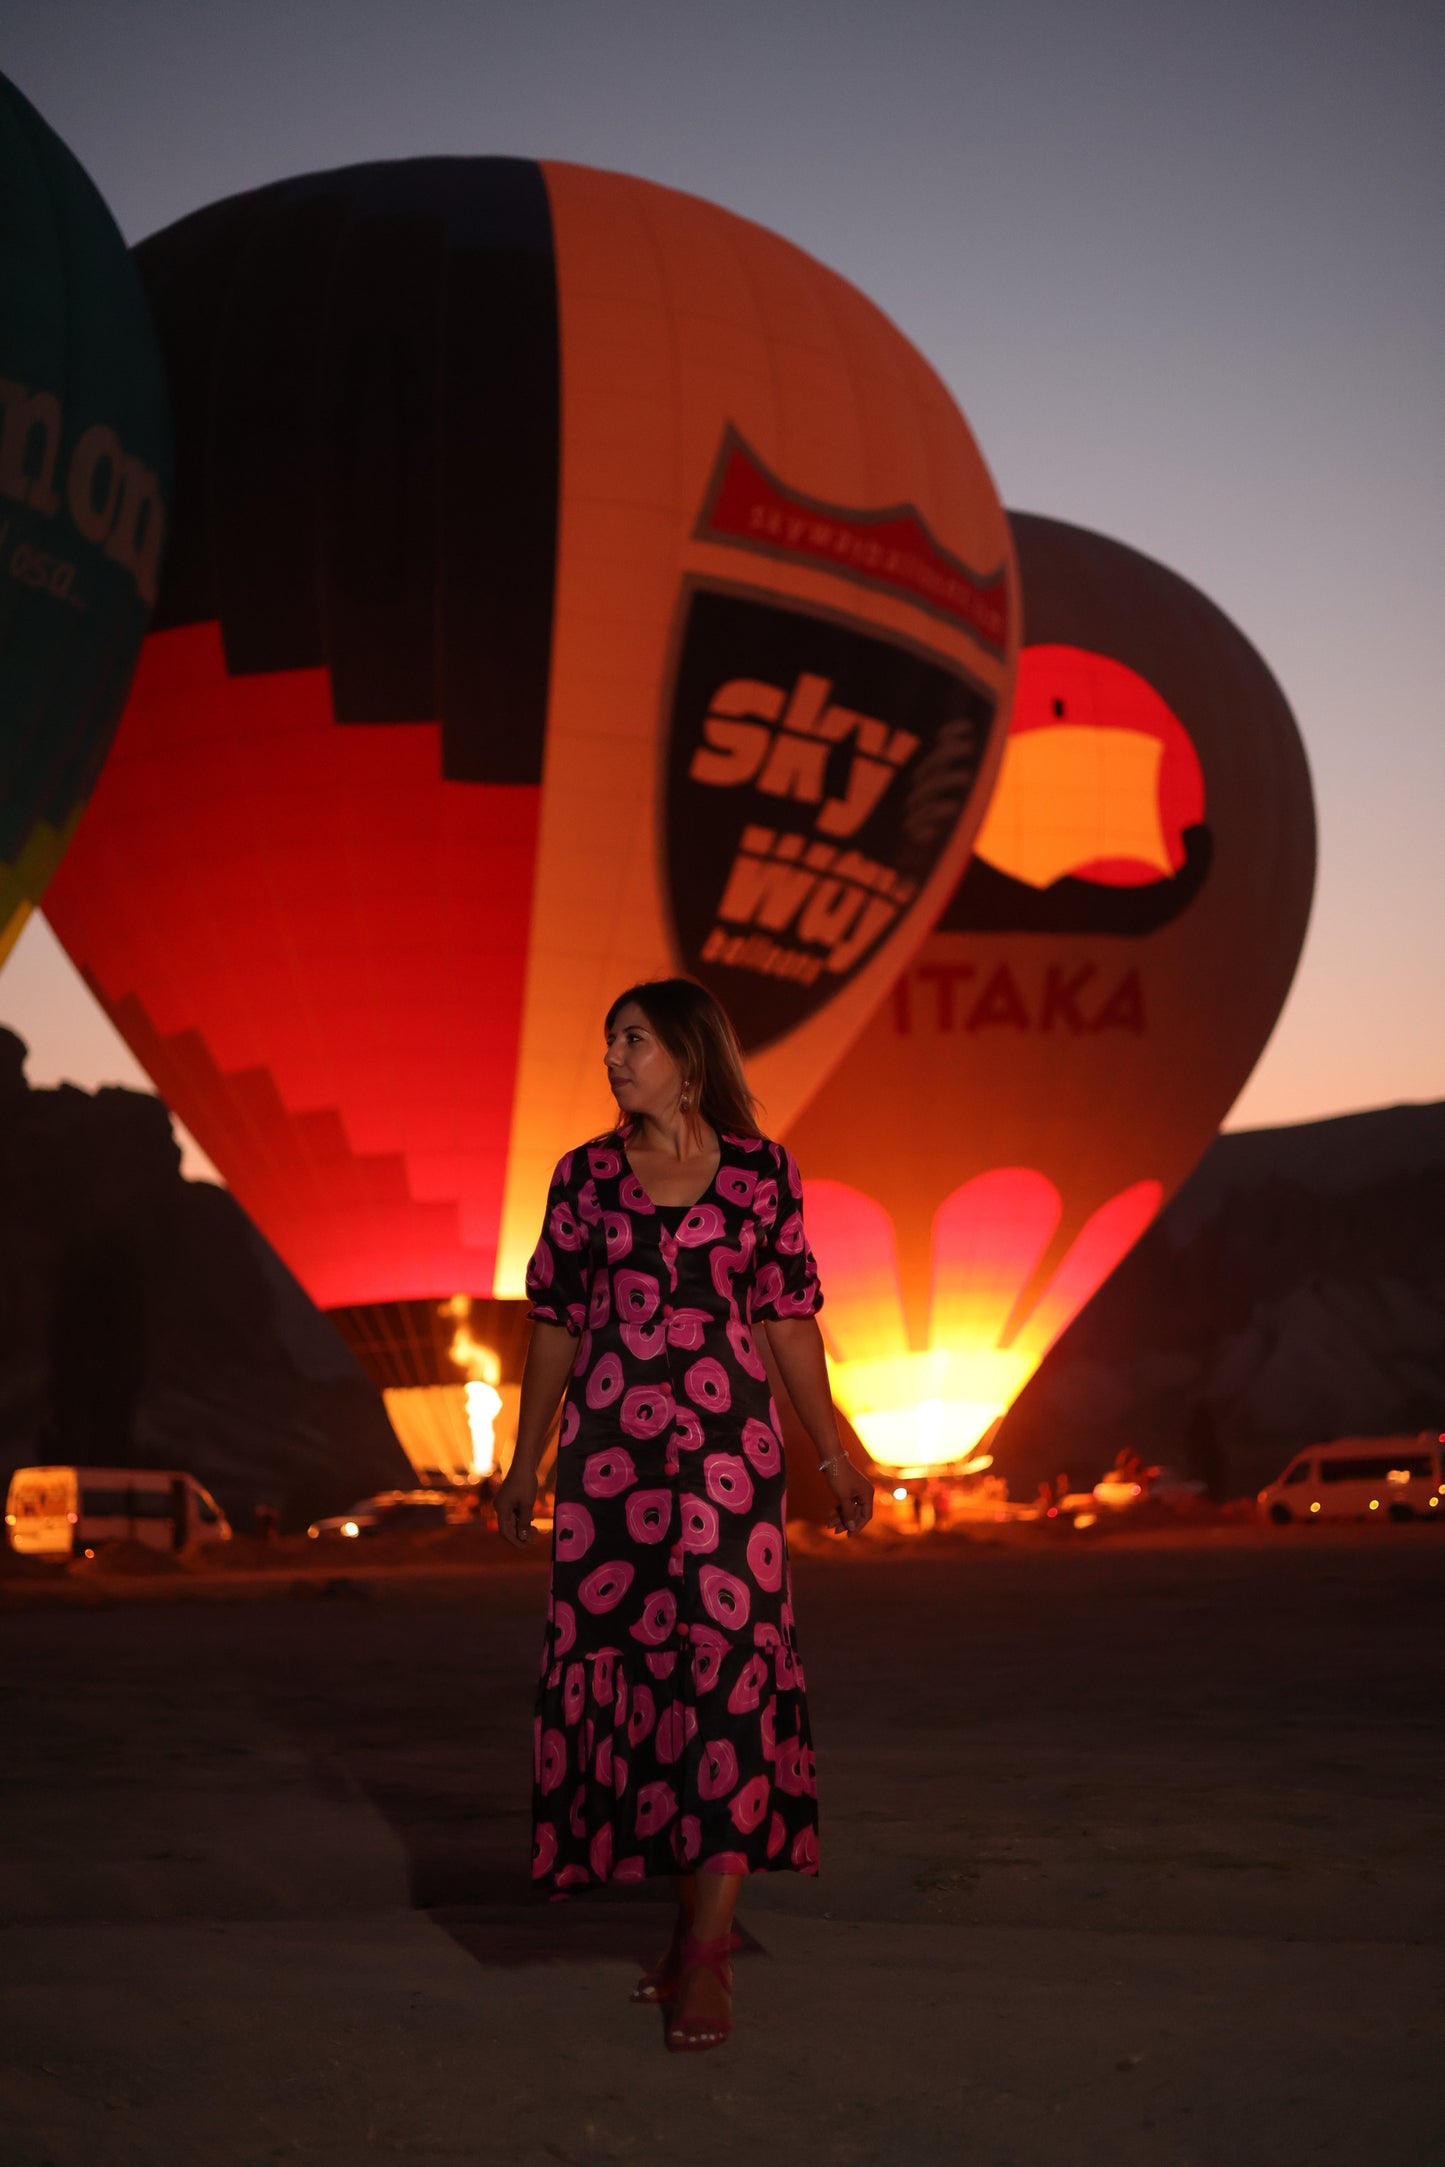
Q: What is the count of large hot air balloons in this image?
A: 3